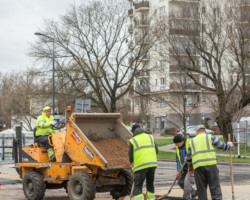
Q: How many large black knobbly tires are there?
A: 3